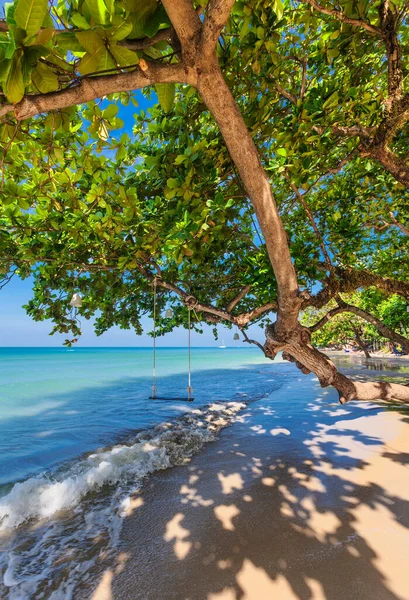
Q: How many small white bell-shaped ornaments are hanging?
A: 3